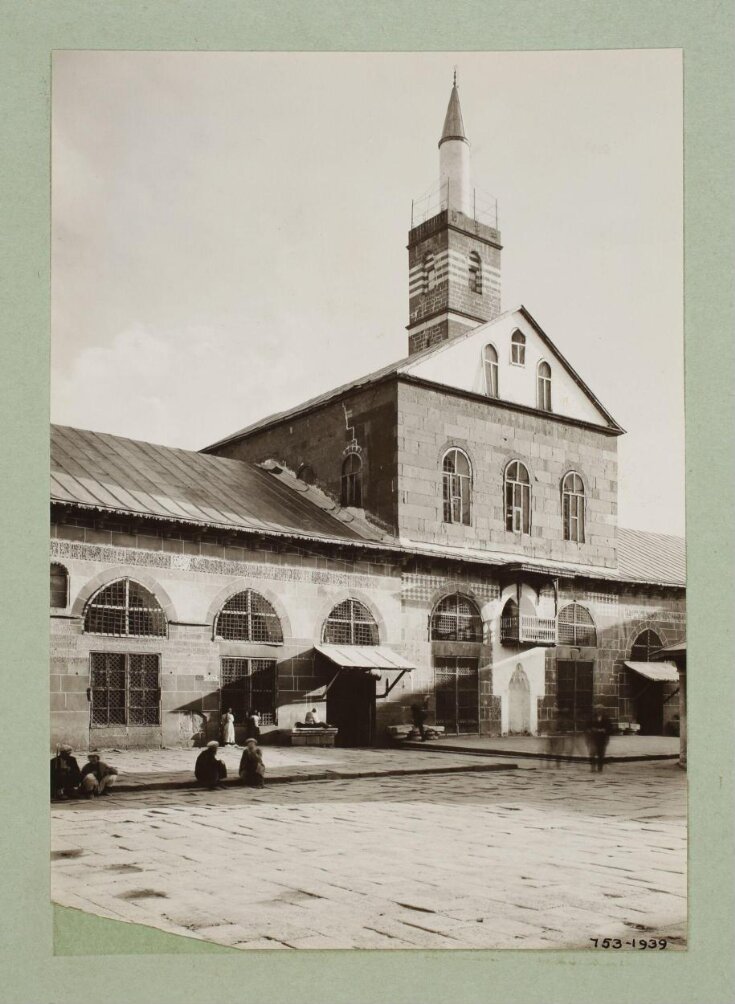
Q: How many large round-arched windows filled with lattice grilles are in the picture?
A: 6